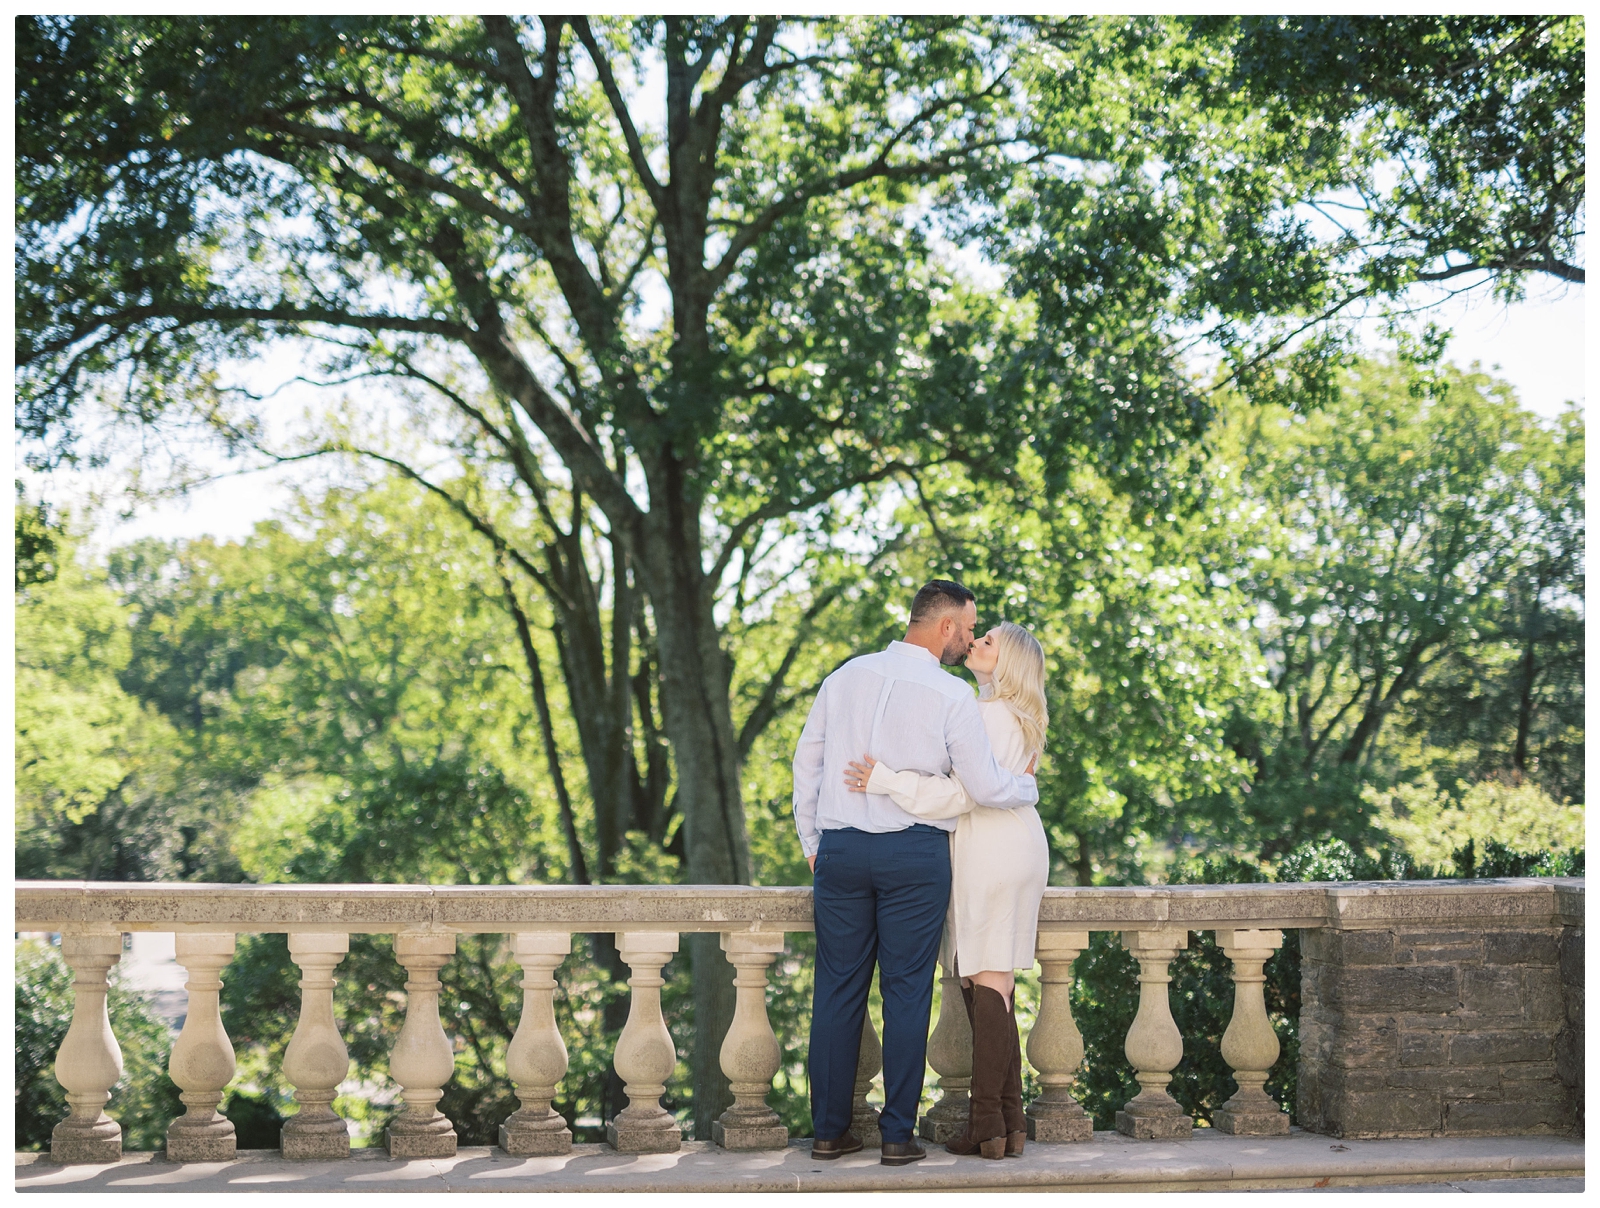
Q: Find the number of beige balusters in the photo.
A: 12